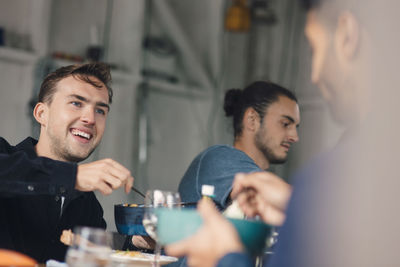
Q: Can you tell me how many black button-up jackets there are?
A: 1